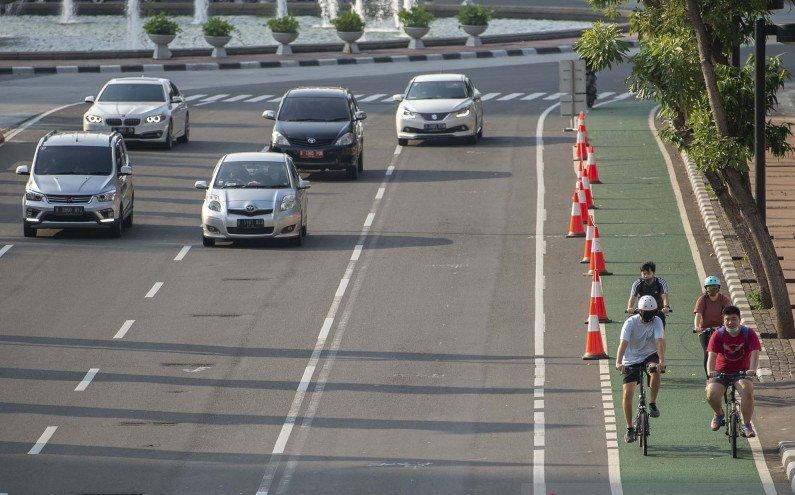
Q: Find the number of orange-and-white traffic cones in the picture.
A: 11